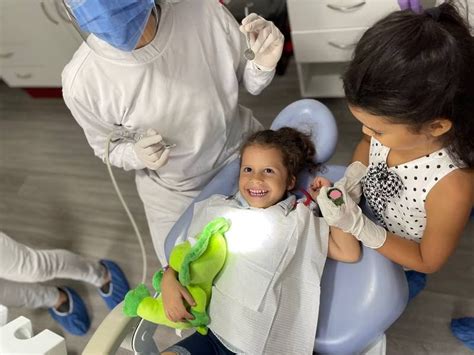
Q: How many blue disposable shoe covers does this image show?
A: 3